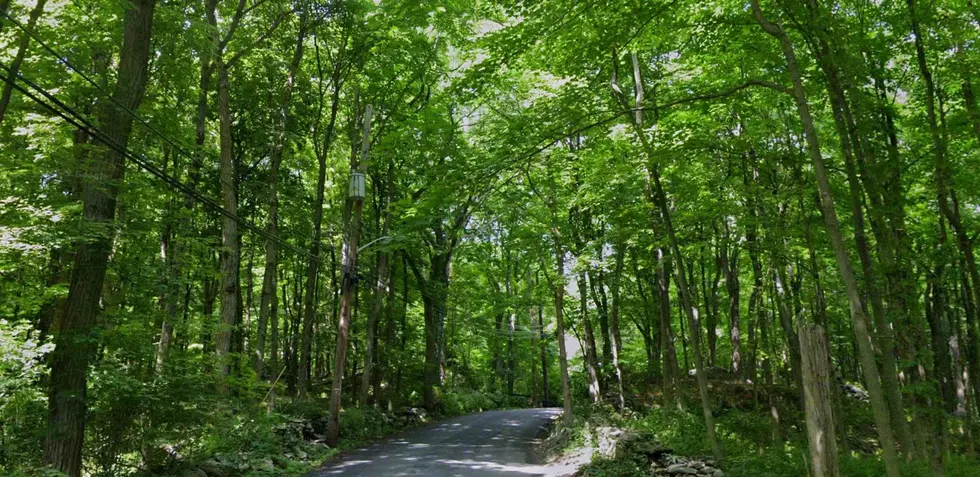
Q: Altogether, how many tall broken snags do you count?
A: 1